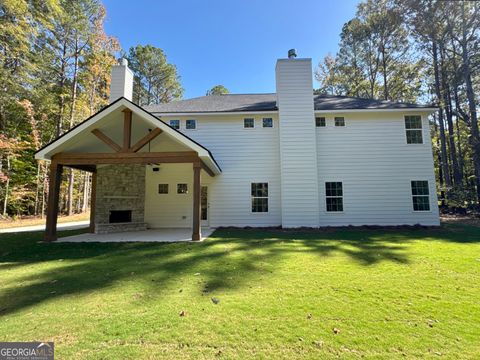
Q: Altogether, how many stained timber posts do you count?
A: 3